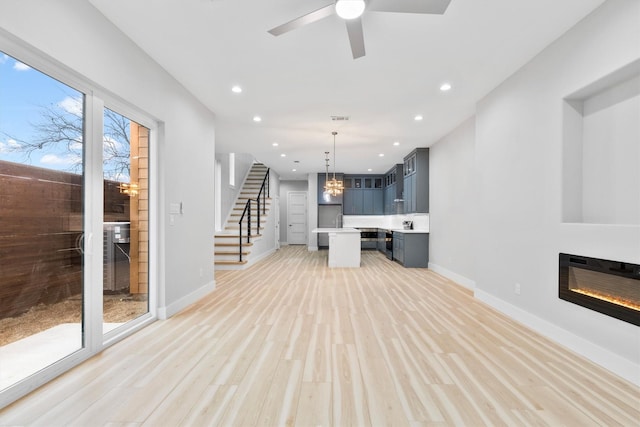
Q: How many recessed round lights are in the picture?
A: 10